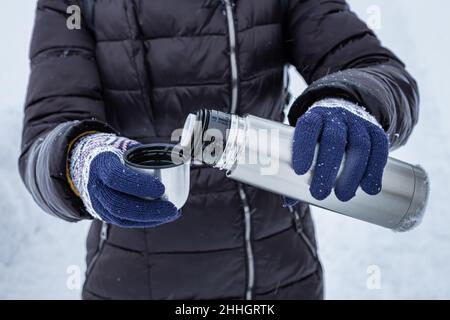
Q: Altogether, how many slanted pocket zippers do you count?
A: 2